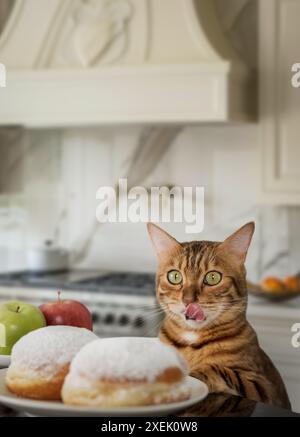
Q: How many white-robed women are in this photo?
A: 0